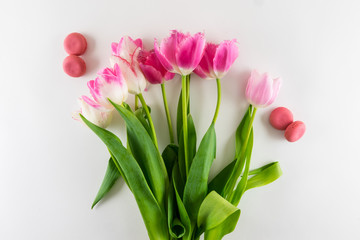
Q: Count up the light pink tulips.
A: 1